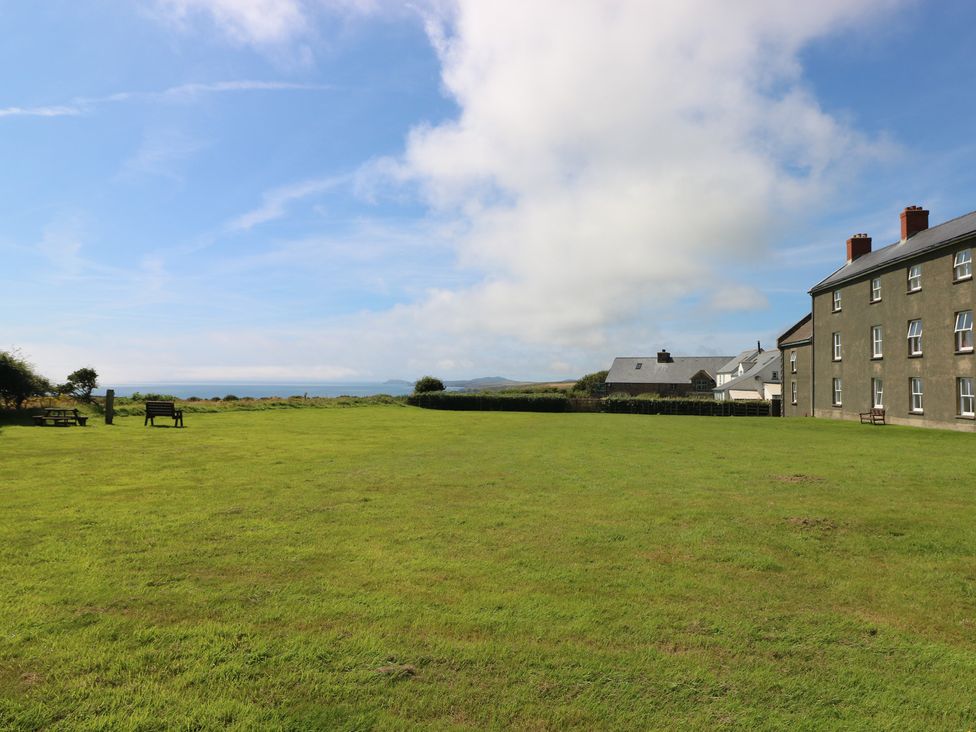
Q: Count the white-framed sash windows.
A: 14